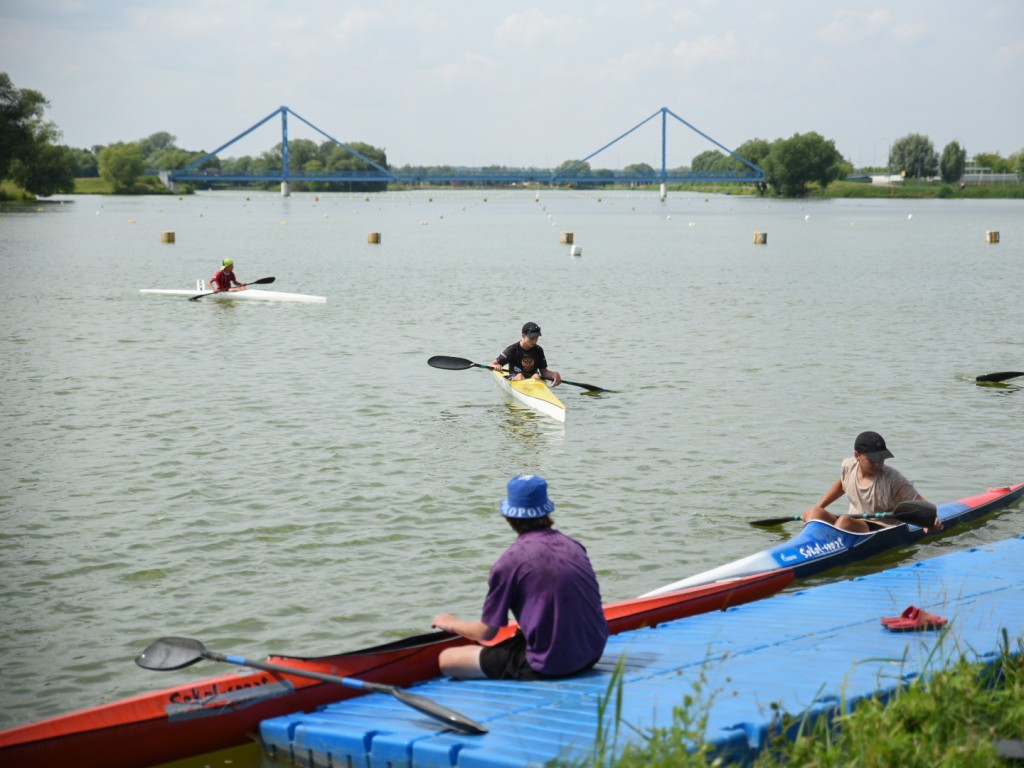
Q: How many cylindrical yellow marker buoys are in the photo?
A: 5